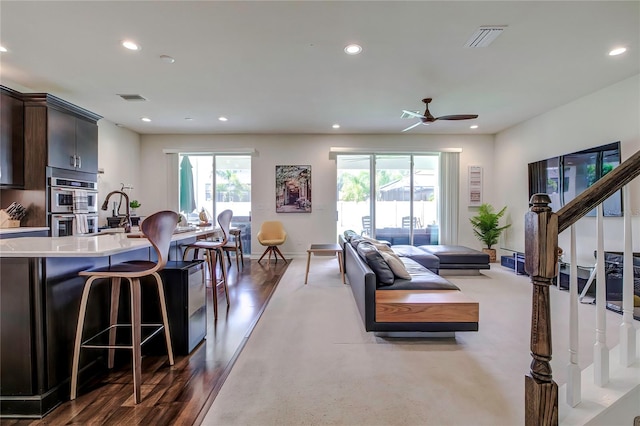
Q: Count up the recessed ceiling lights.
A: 8